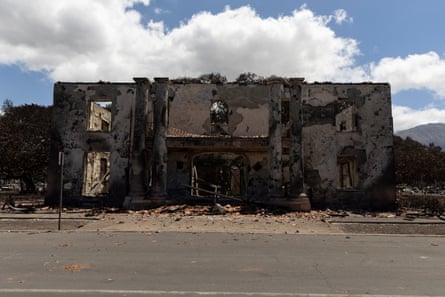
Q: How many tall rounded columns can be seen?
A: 4